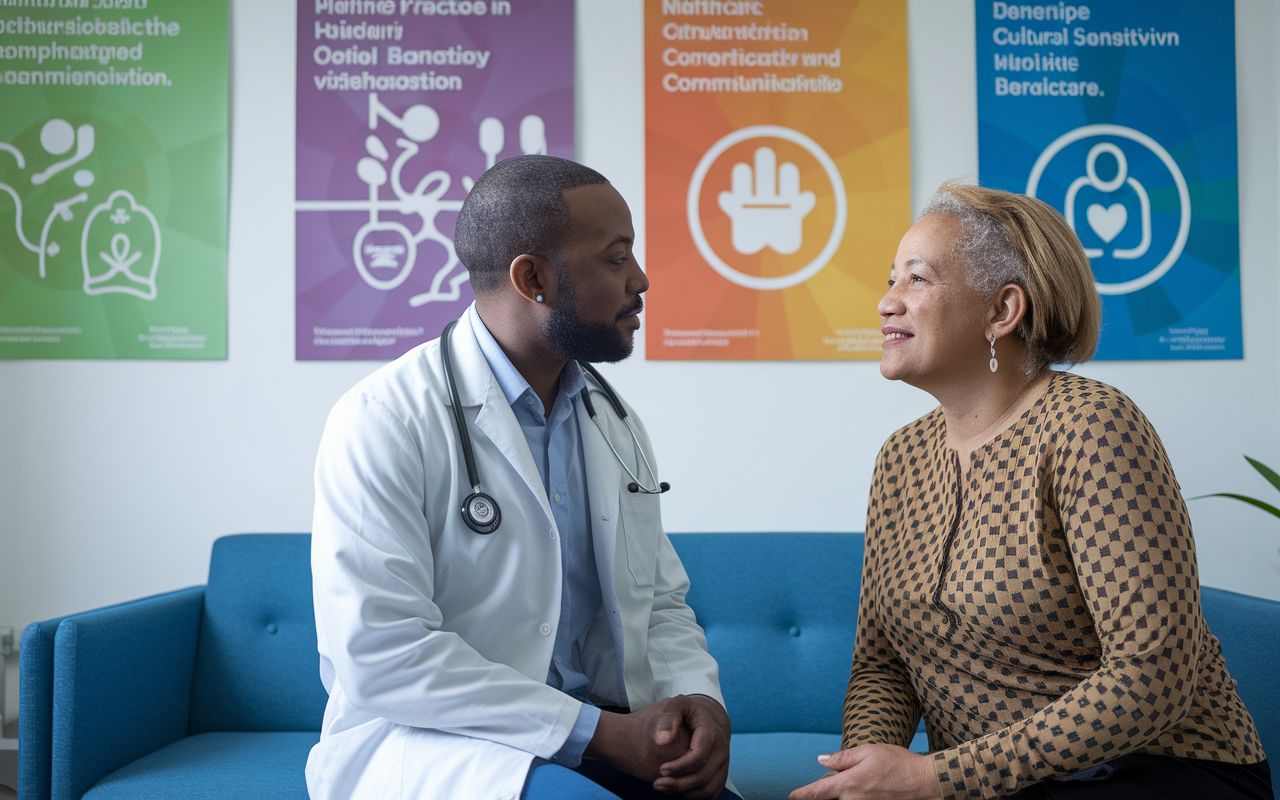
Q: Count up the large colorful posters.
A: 4